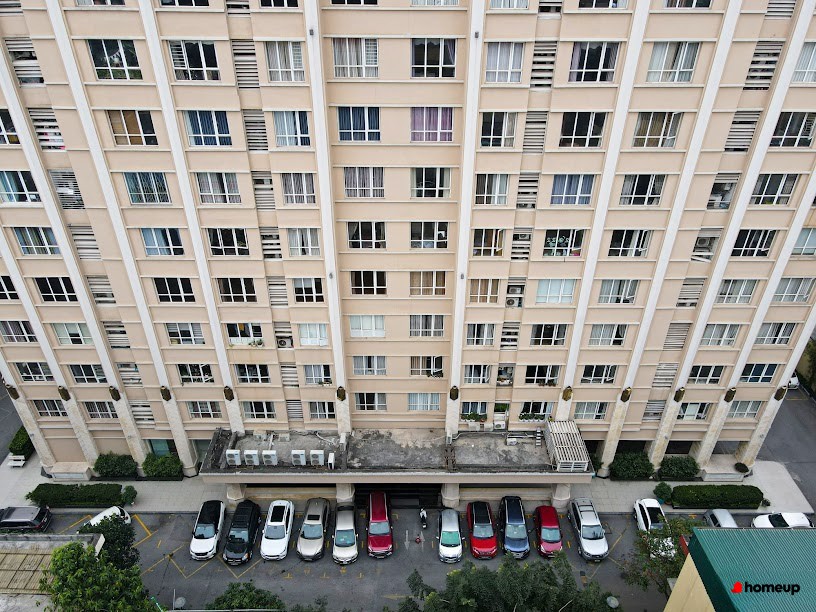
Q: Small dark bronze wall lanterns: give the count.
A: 12